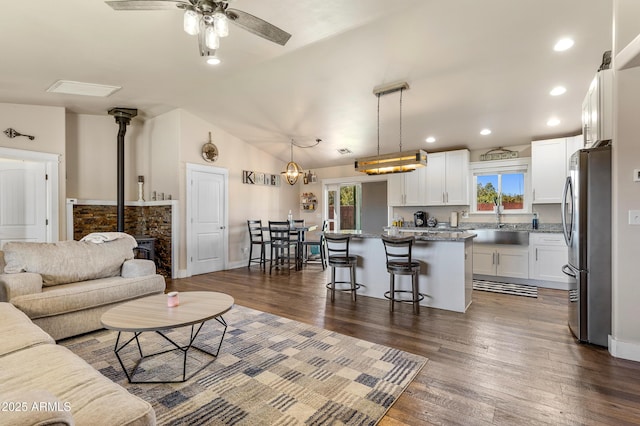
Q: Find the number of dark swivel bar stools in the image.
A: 2